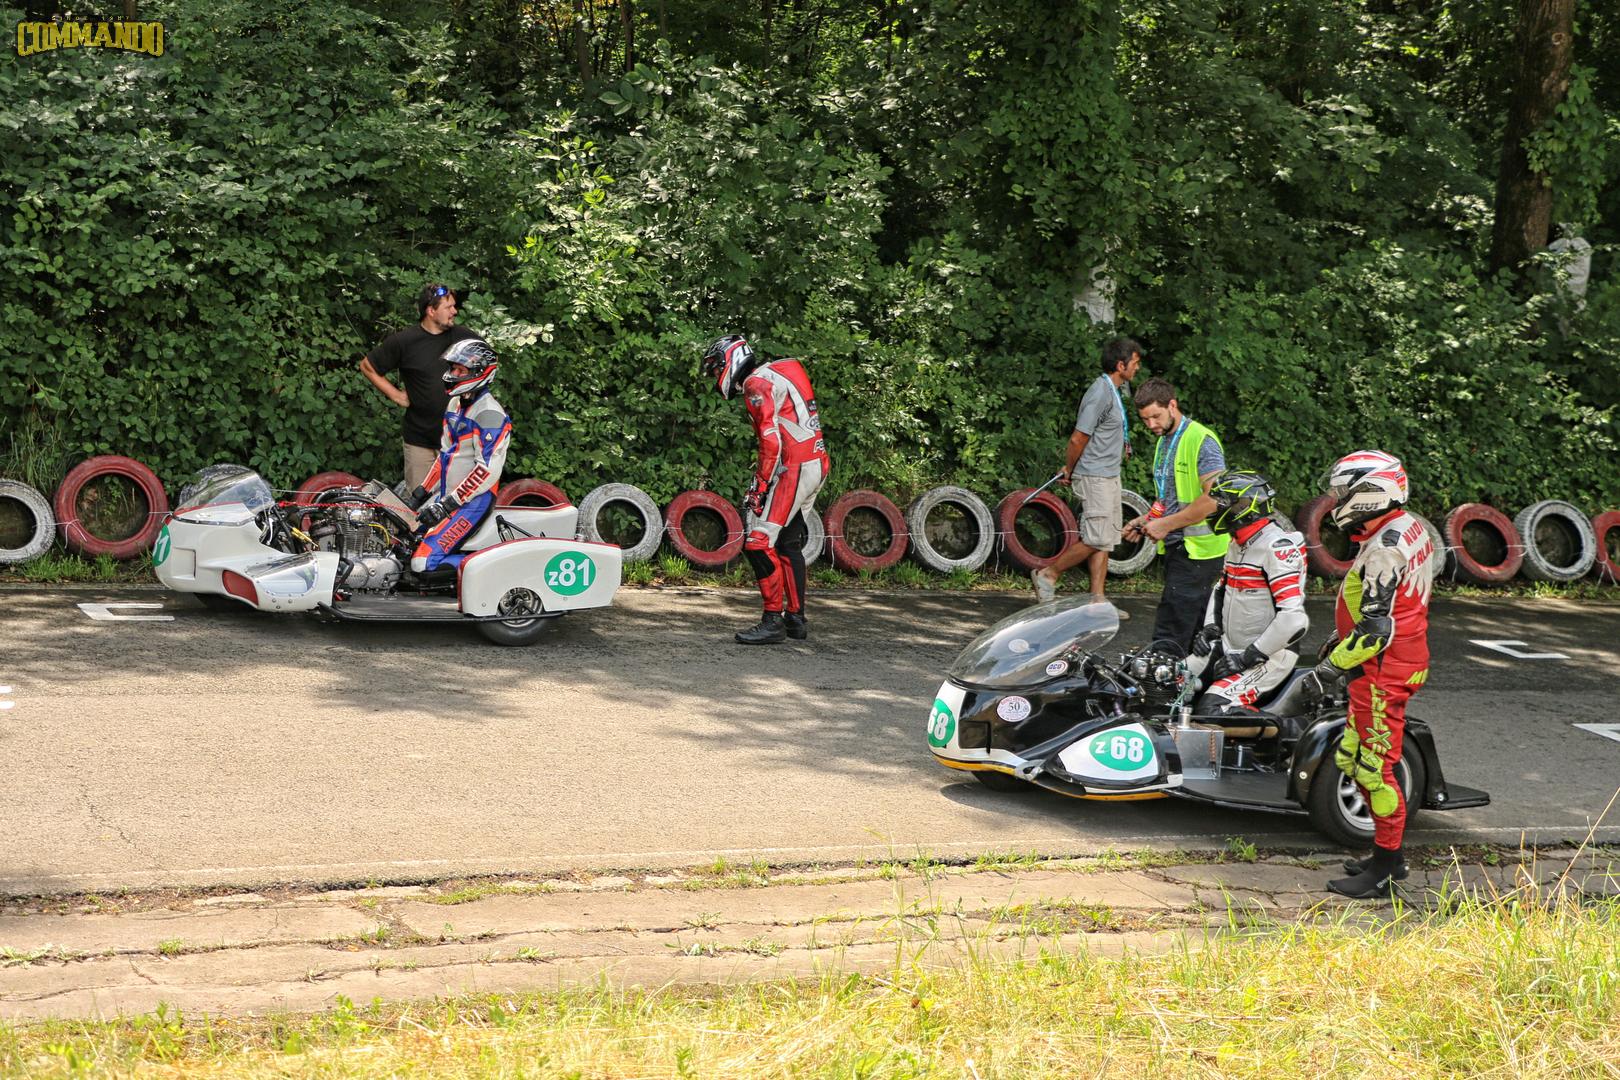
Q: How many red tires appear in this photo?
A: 9